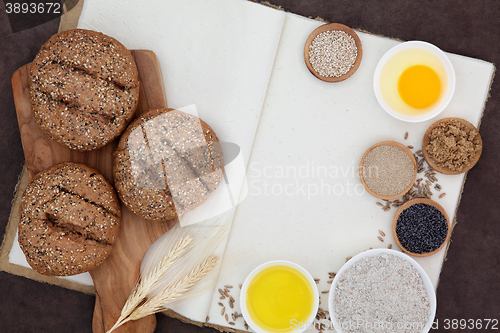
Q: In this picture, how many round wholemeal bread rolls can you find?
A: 3